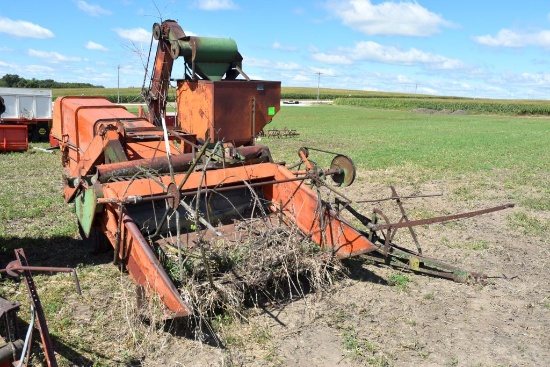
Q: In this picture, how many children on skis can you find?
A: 0